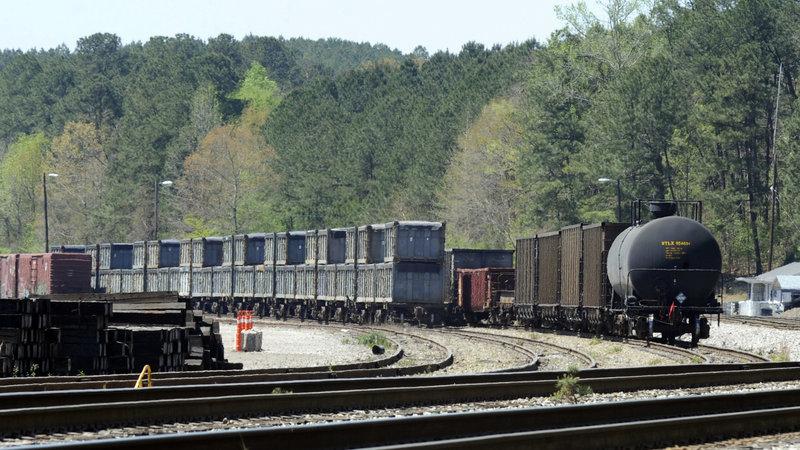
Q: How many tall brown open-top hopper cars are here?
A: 4